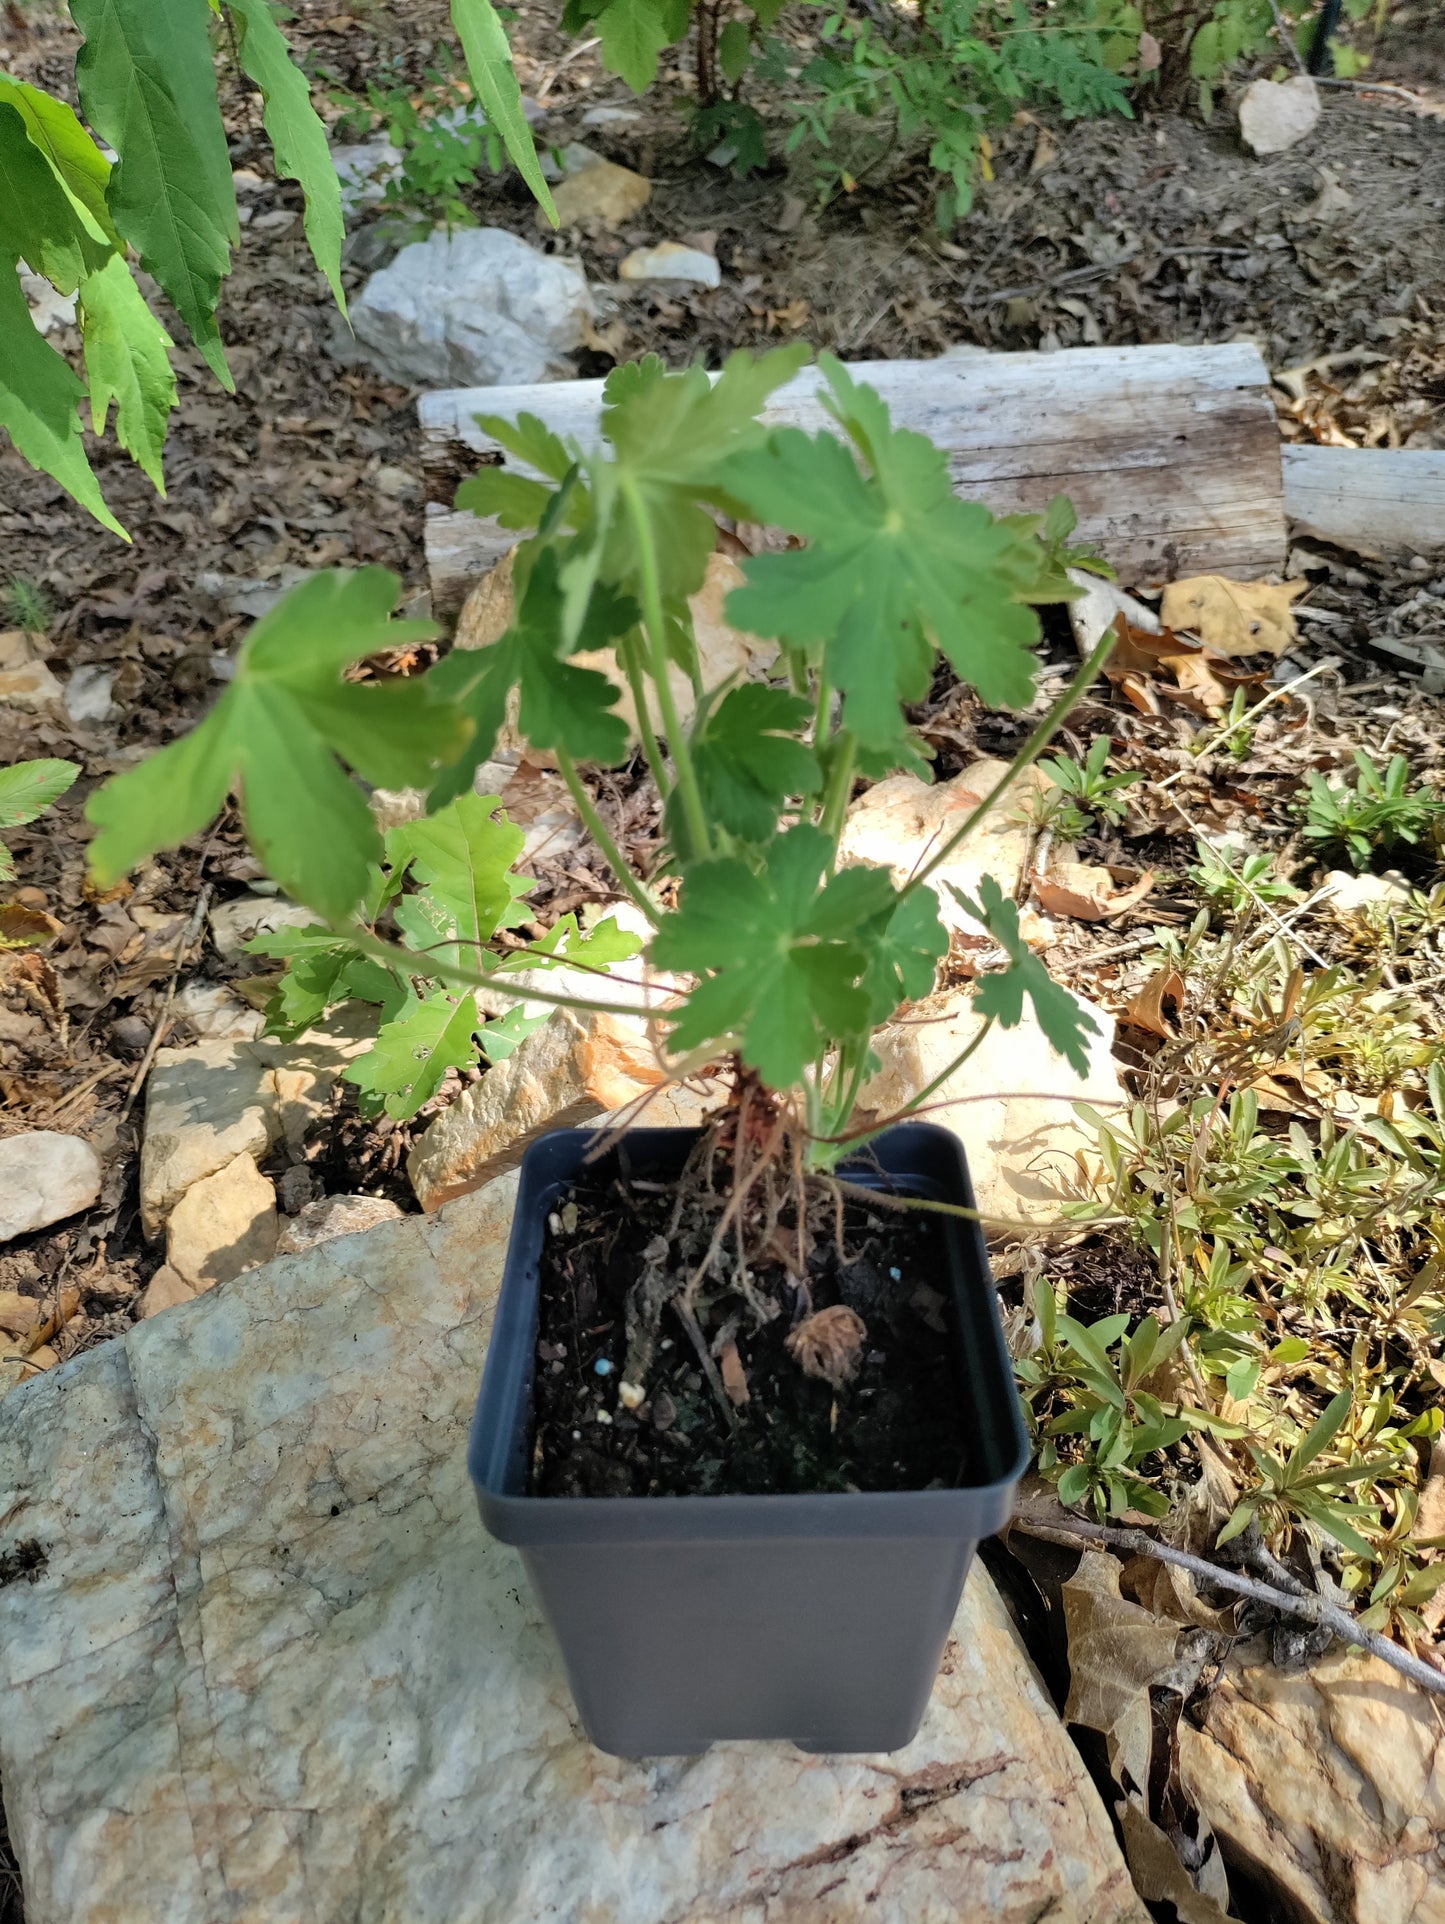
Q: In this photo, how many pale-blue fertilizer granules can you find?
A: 2